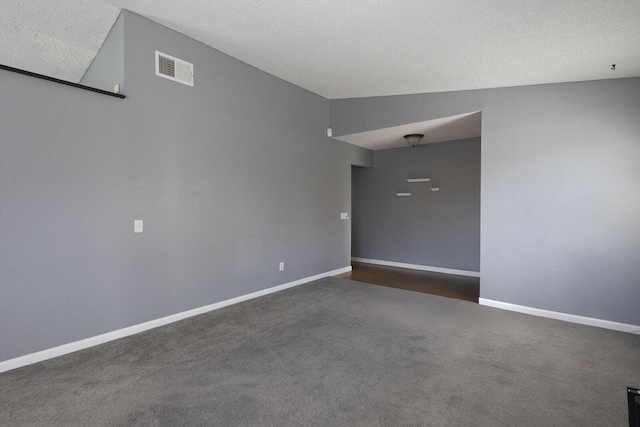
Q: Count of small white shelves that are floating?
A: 3